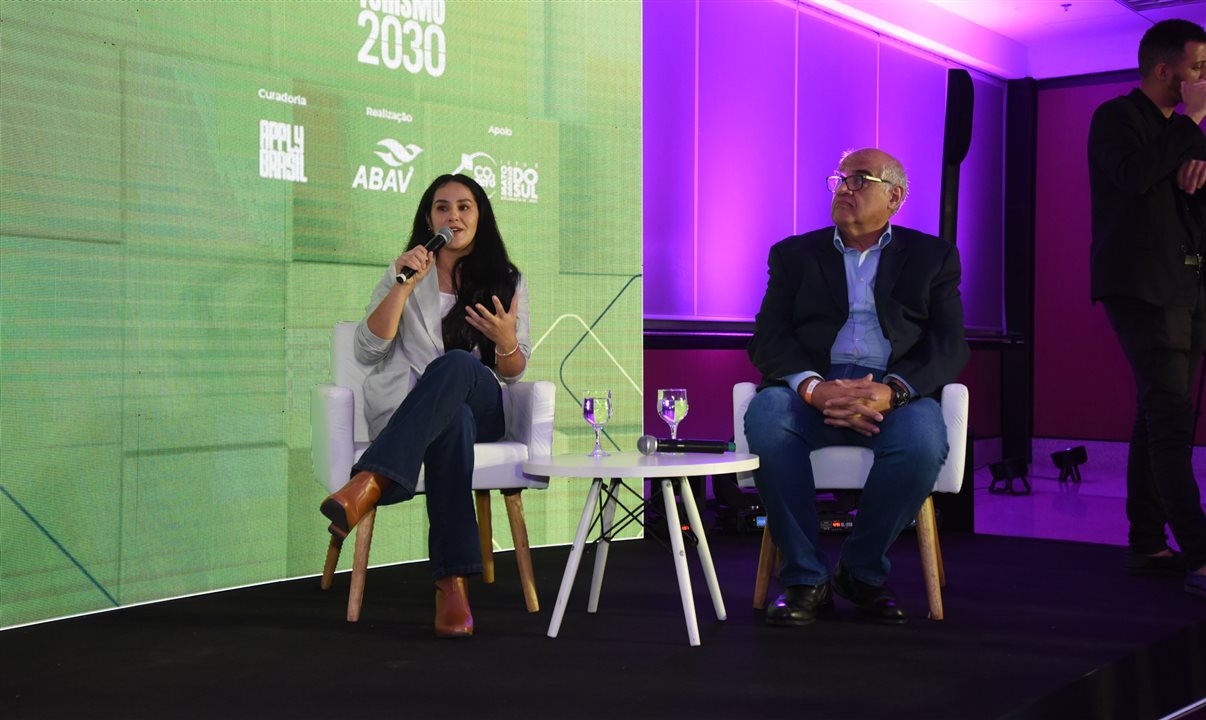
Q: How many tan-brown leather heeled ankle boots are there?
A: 2